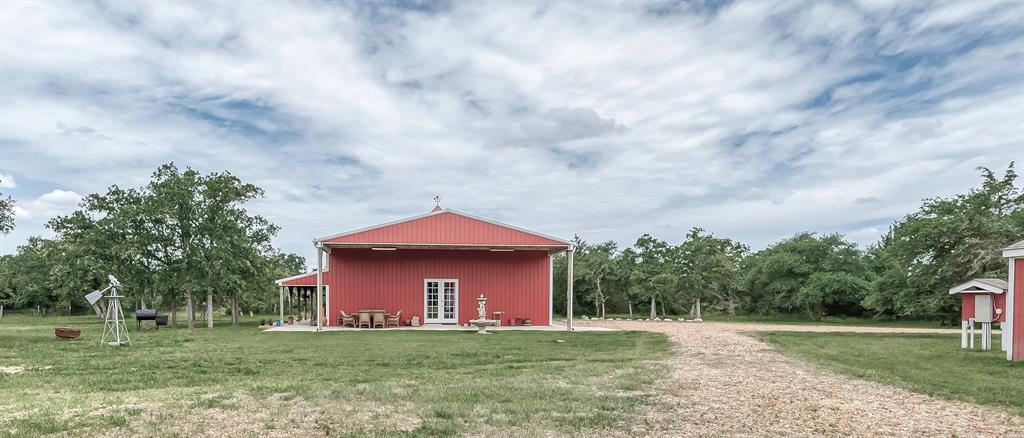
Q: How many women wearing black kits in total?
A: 0